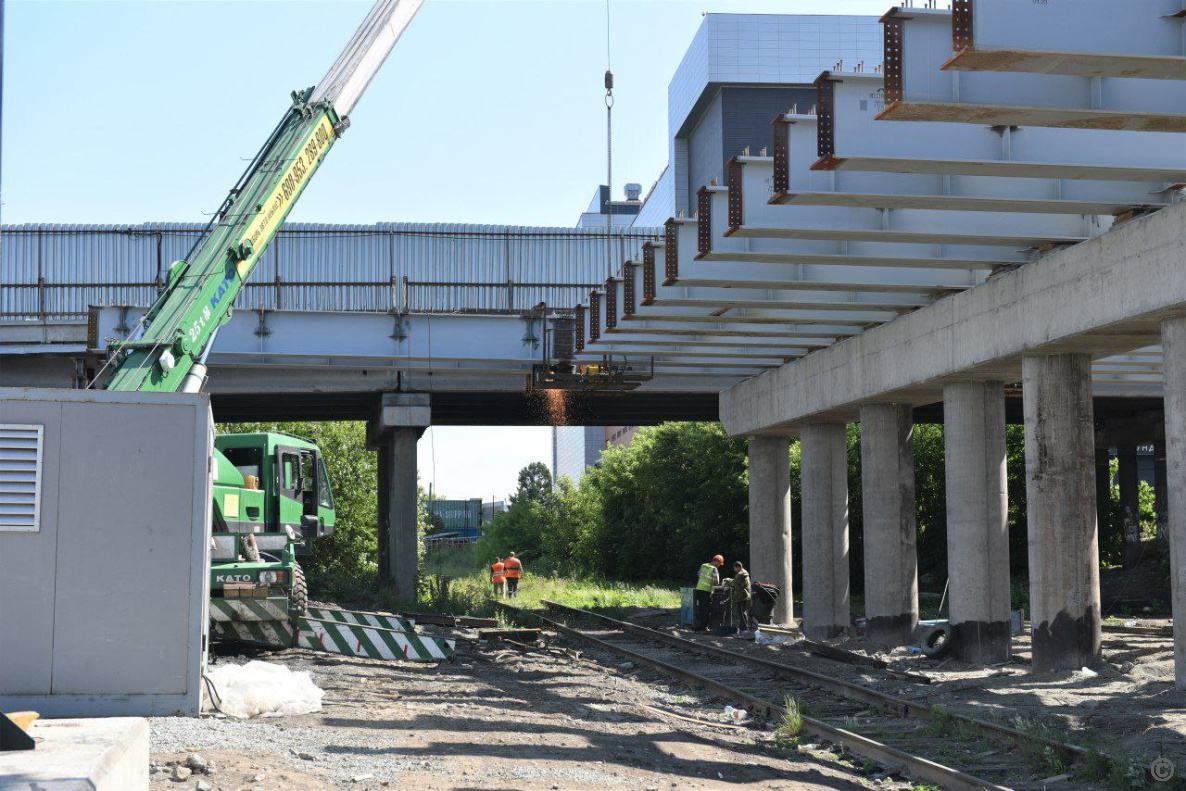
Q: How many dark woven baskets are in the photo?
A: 0